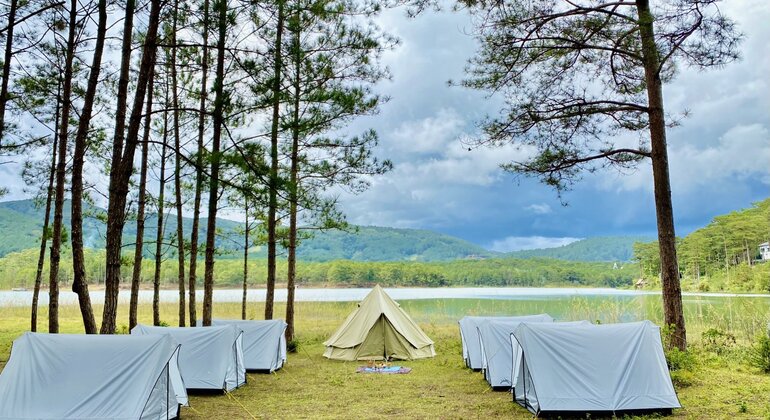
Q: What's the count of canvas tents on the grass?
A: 7